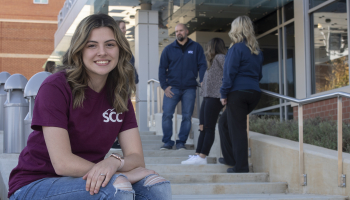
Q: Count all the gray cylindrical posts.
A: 3